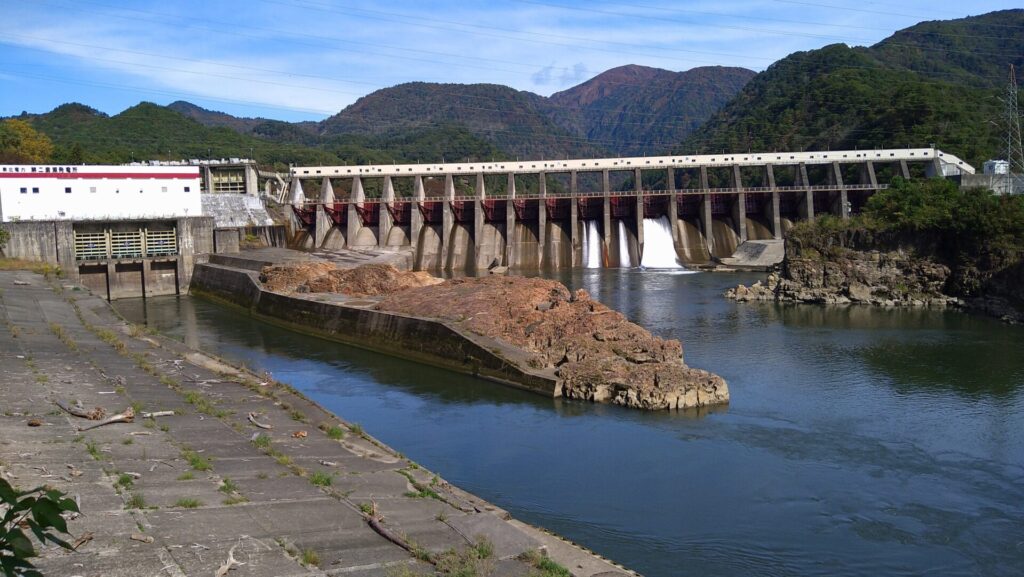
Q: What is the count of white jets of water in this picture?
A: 3